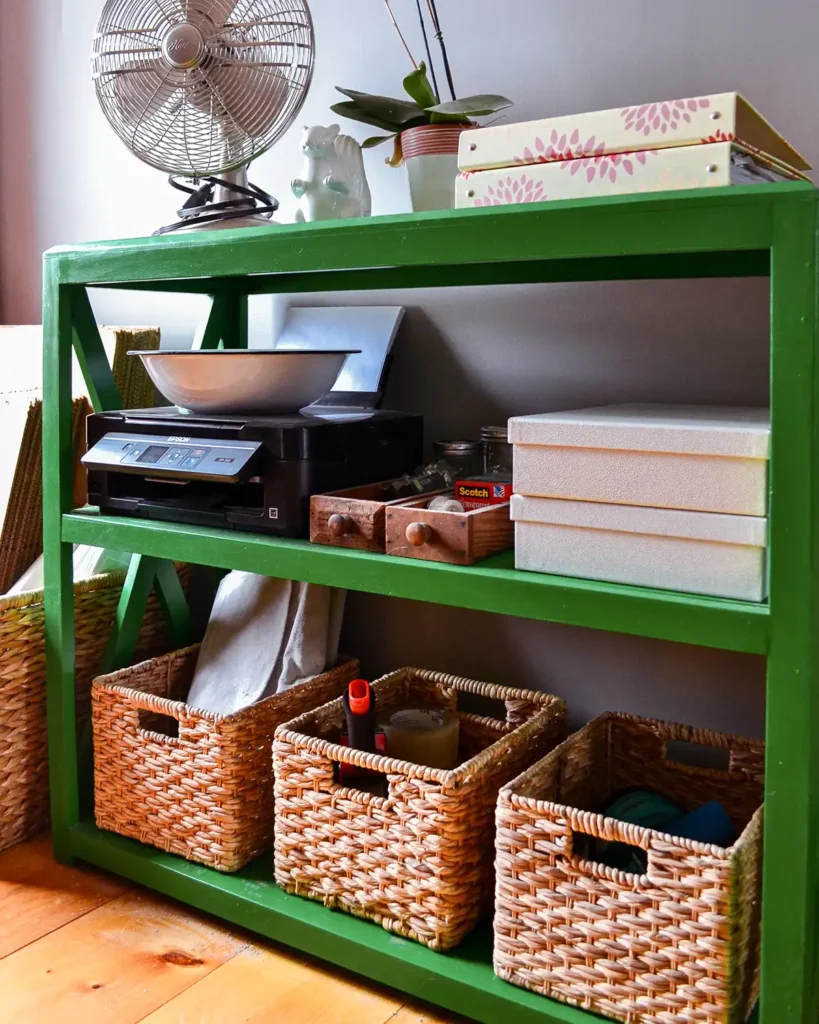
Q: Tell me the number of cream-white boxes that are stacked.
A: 2